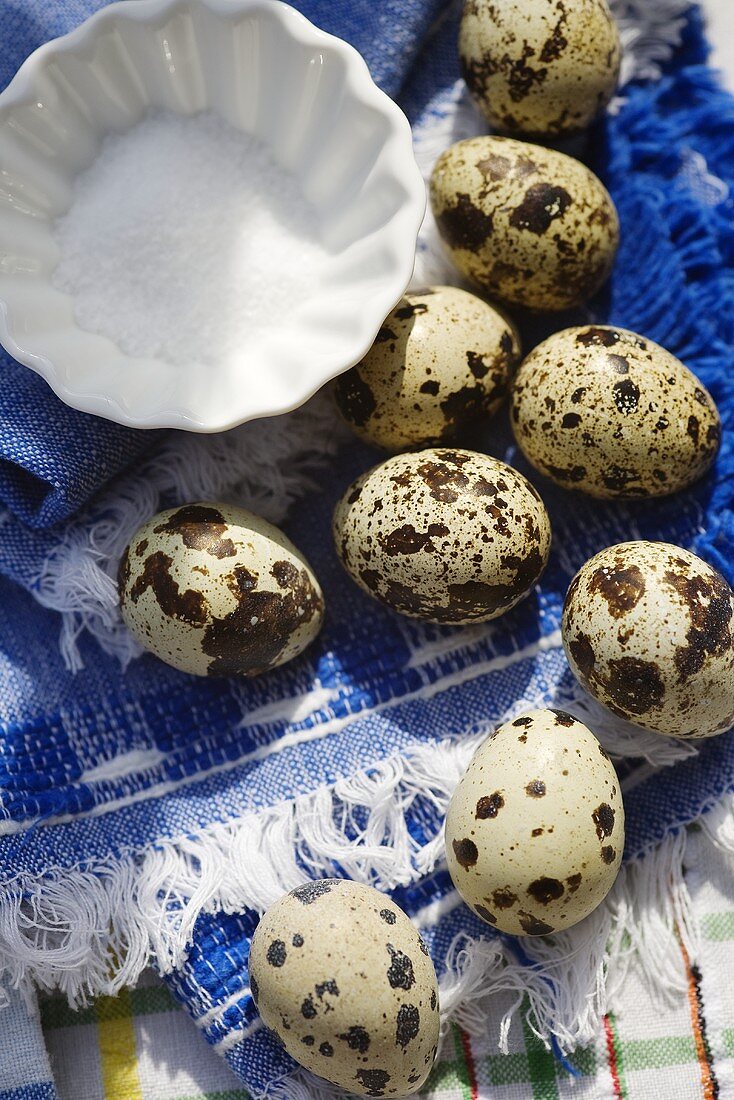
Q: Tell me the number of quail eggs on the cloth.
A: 9